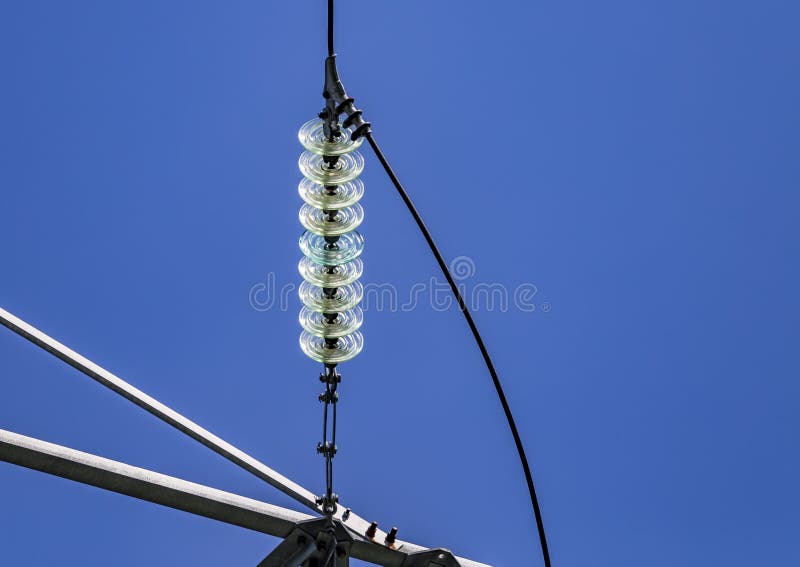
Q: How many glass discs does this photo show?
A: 9